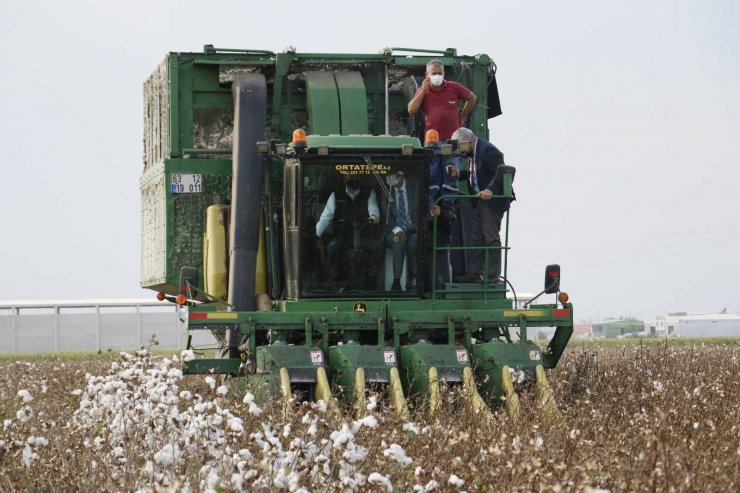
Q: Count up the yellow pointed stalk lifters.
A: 8